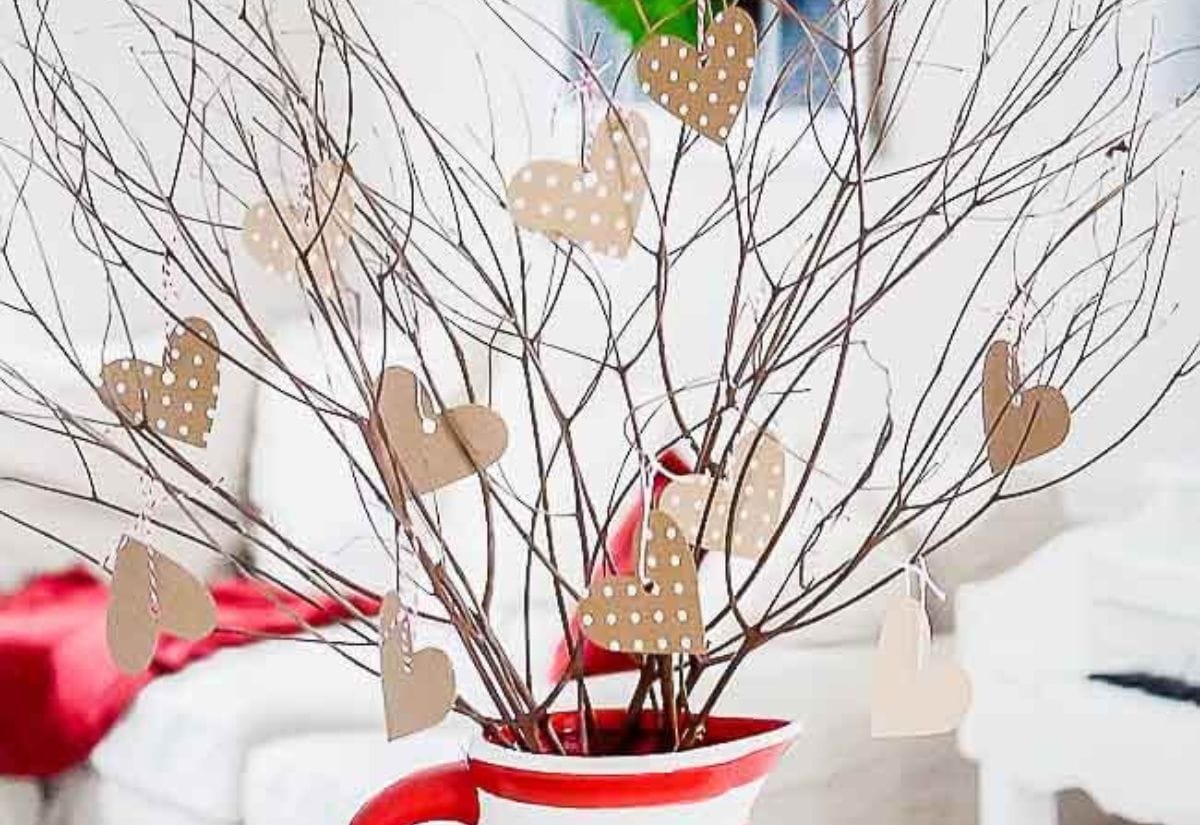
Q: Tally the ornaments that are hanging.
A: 11